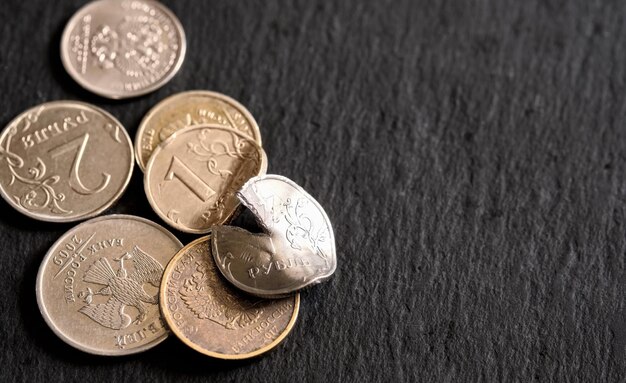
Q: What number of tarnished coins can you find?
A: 1